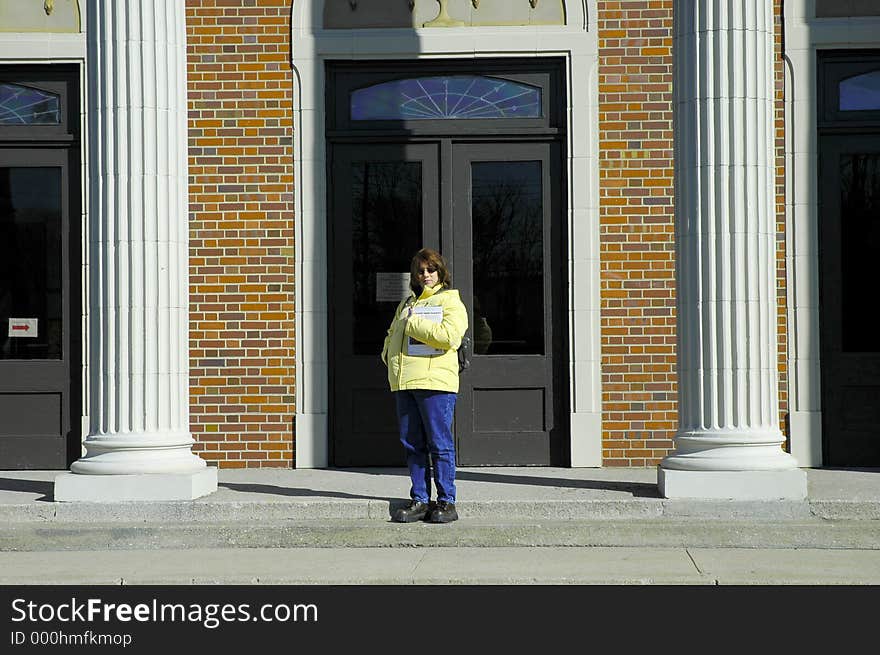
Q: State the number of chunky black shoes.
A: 2